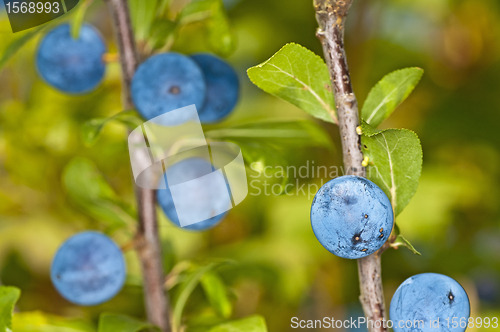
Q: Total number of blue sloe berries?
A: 7